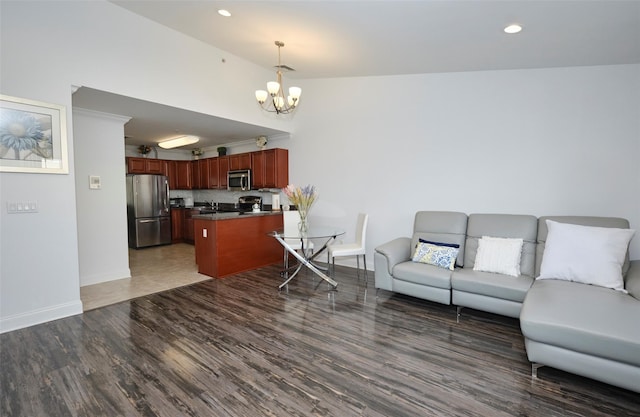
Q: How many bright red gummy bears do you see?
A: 0